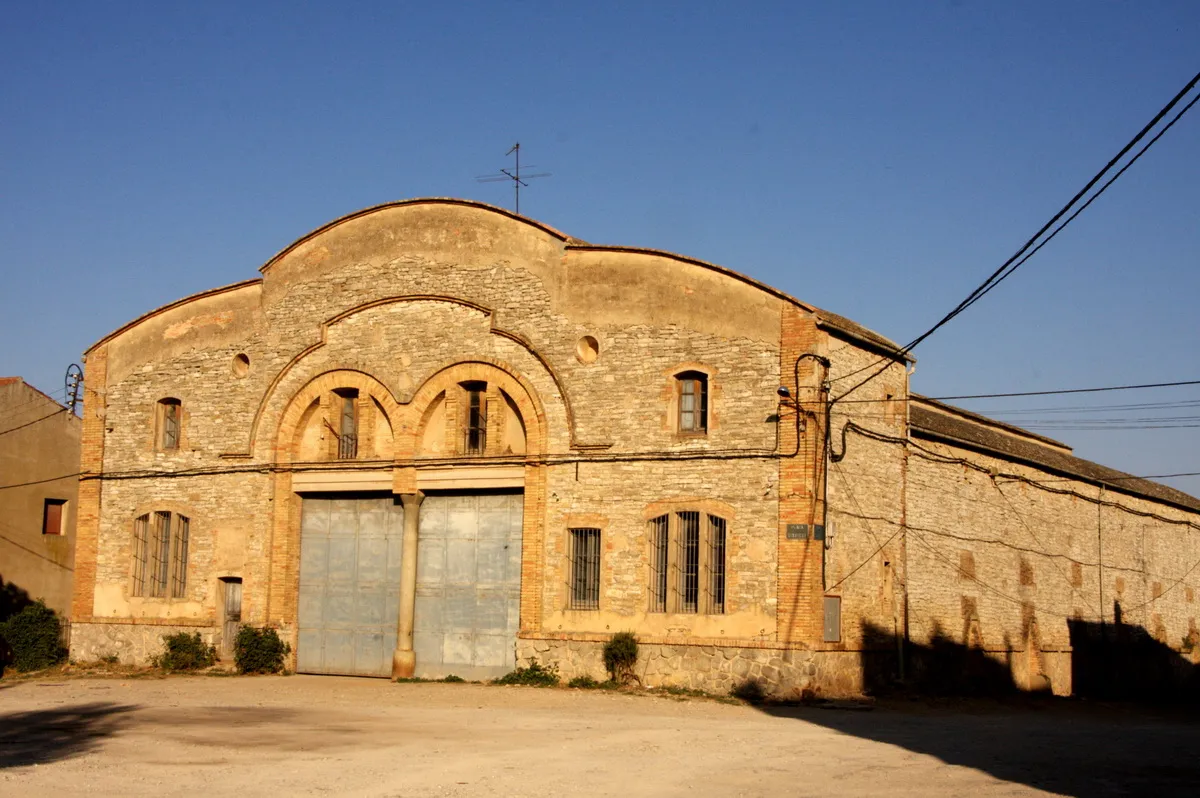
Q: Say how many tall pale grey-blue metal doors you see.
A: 2